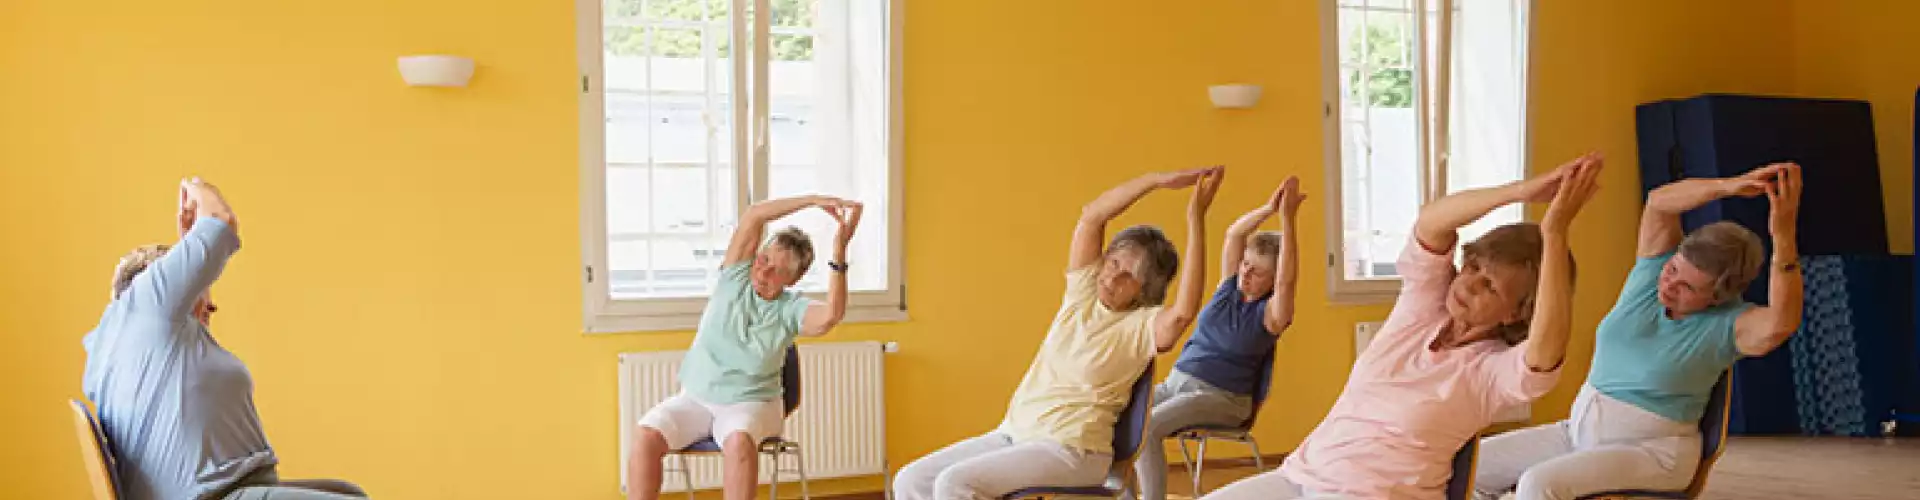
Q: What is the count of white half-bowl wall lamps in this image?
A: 2